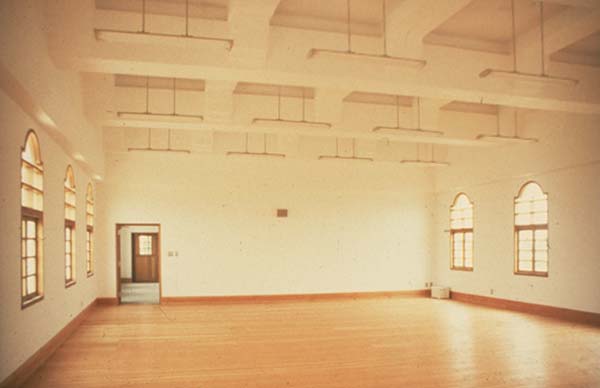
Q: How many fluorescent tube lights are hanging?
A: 11